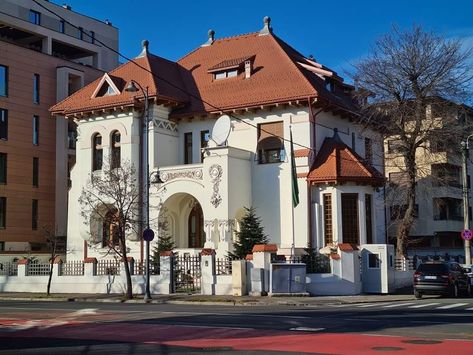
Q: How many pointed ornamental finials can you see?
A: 4